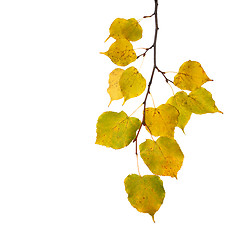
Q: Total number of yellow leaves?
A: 11